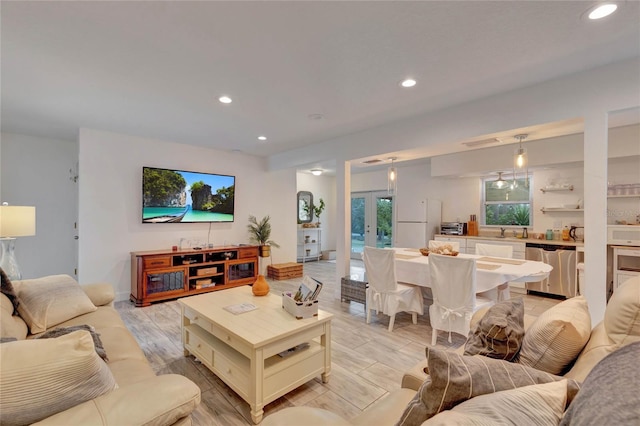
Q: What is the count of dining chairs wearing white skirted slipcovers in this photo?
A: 4